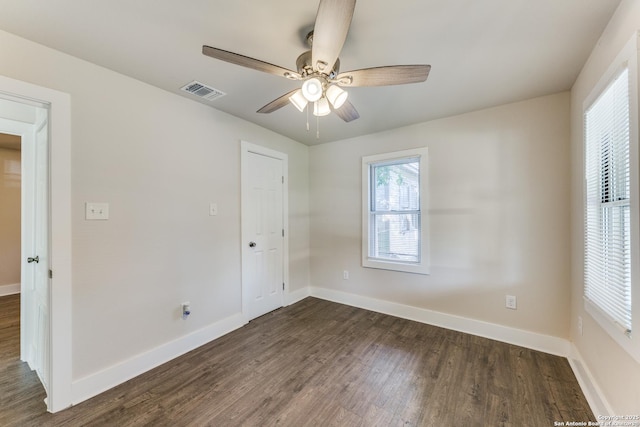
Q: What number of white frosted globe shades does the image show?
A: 4